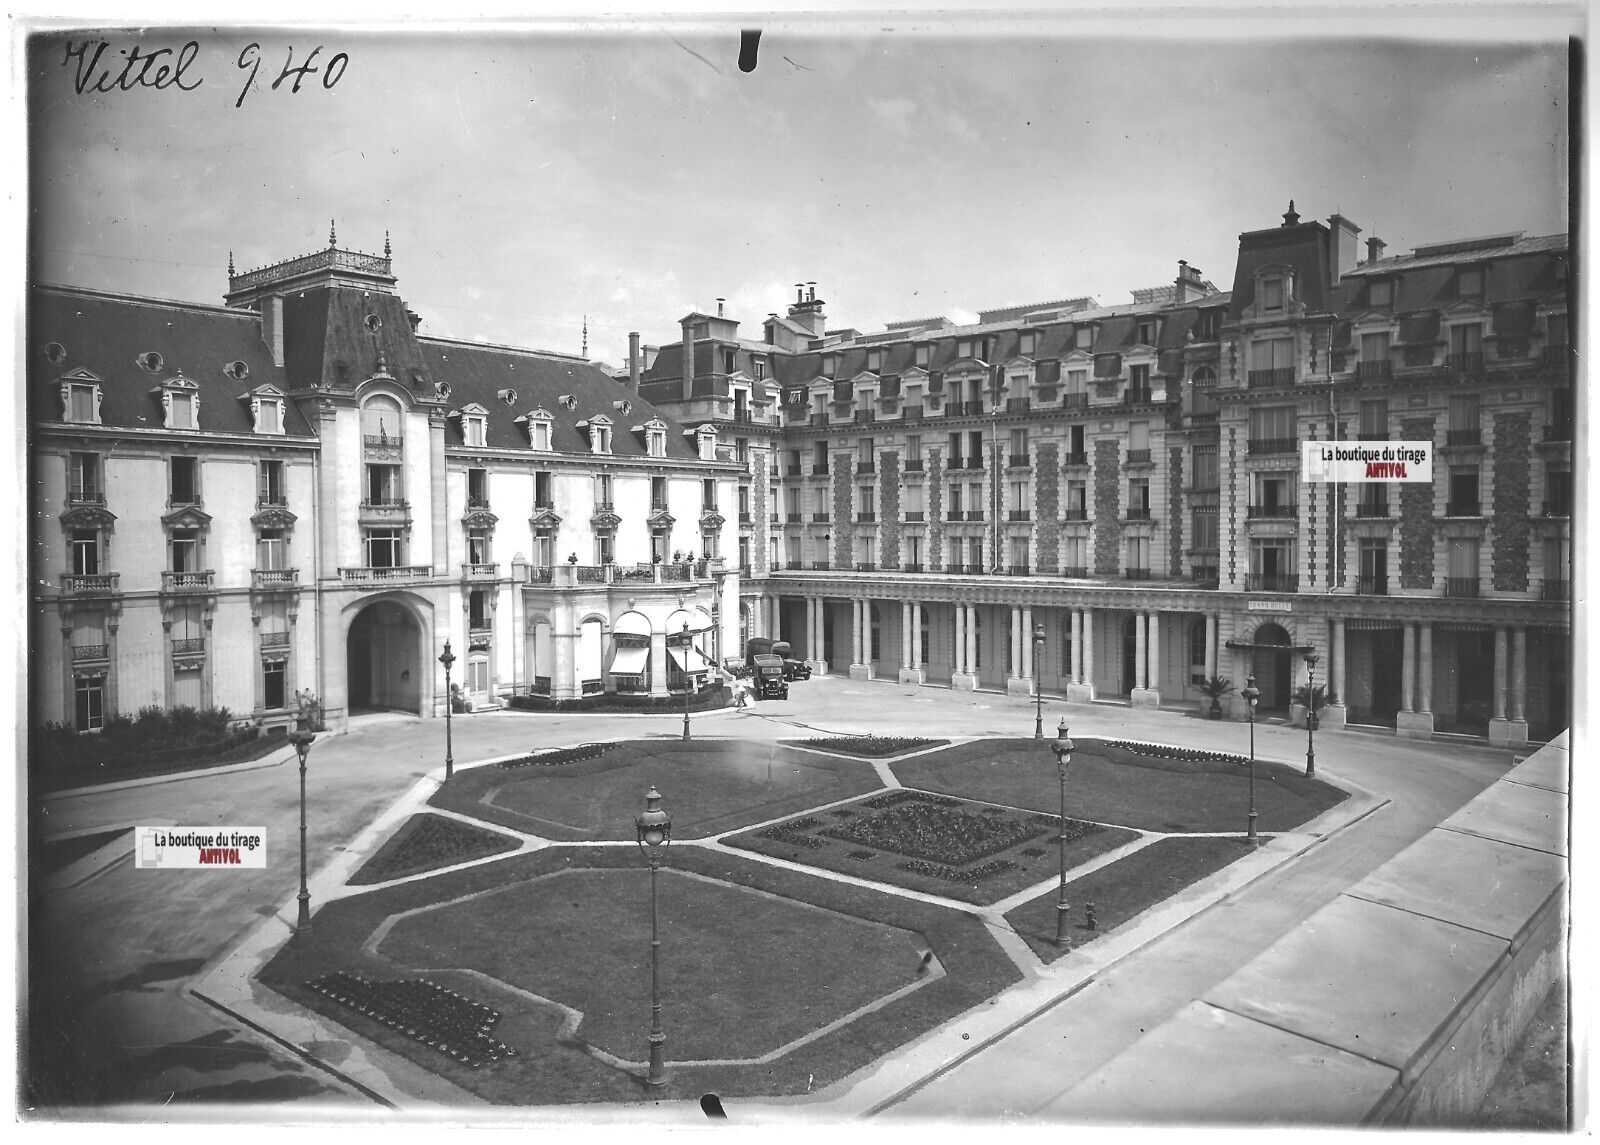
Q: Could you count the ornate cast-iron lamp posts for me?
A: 8